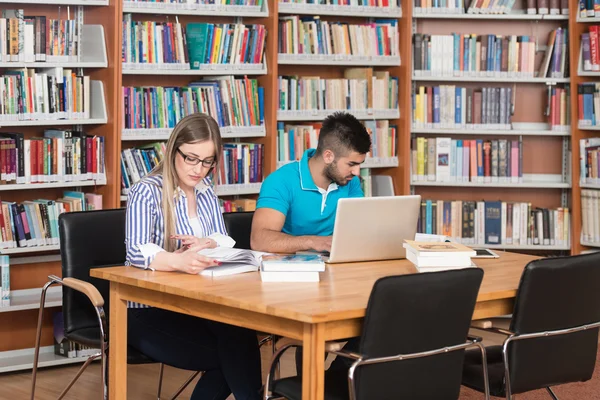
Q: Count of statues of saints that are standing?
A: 0